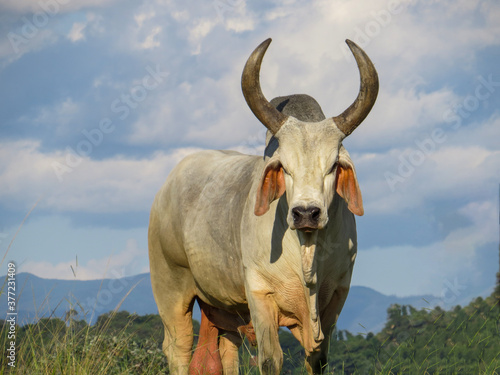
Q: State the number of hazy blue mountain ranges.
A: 1